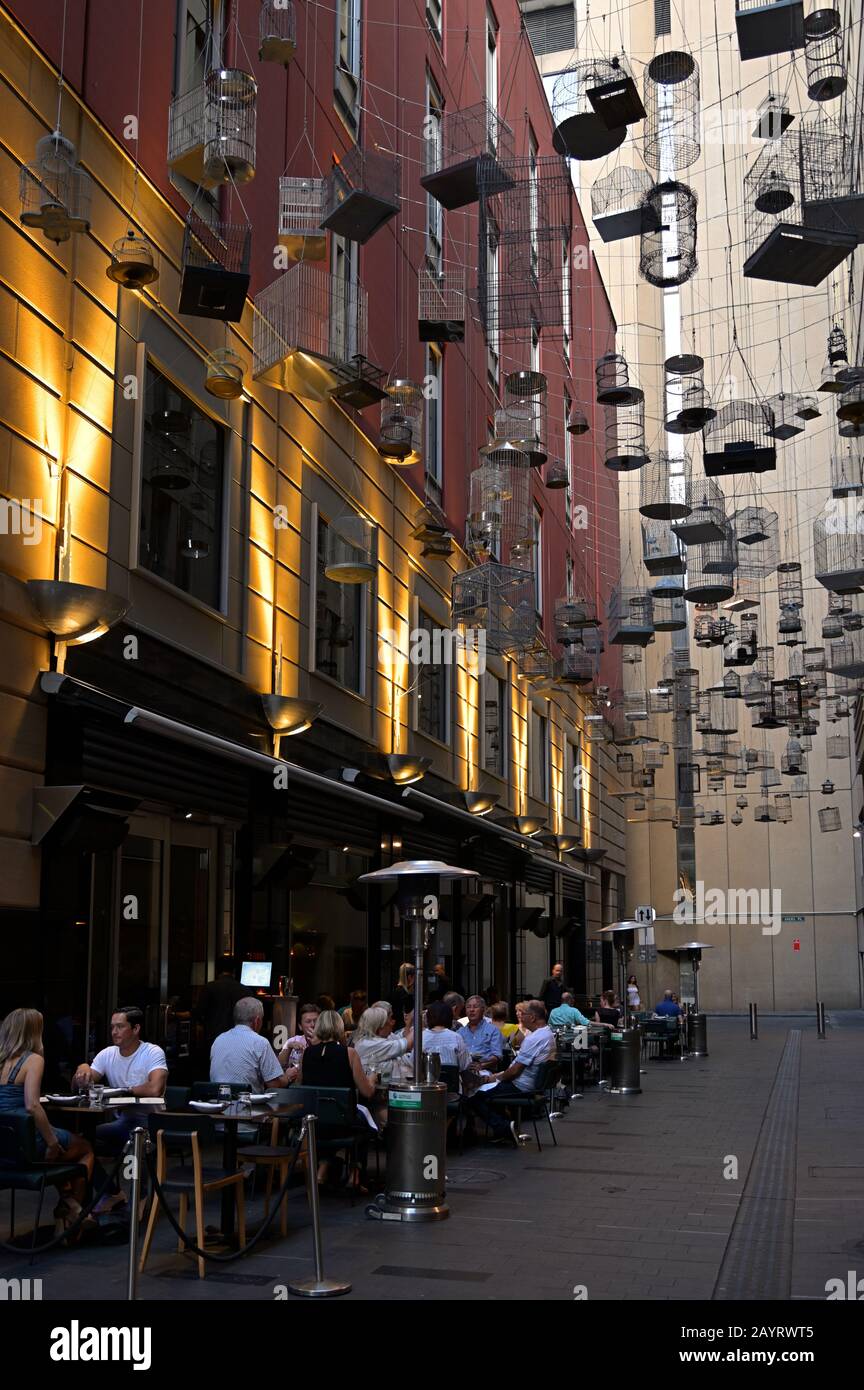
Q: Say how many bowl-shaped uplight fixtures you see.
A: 7